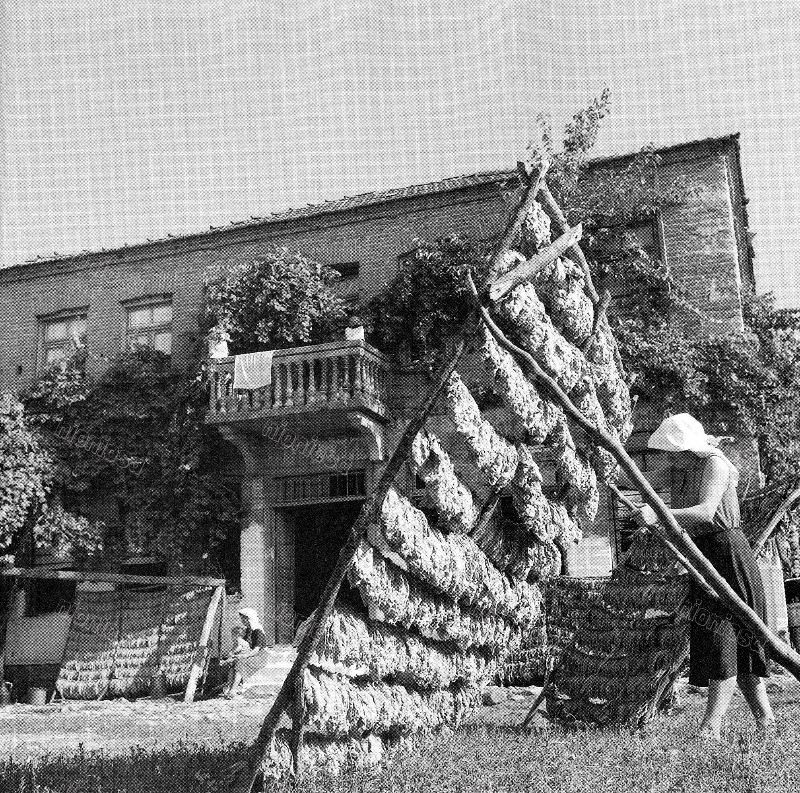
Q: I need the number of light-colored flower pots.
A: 2